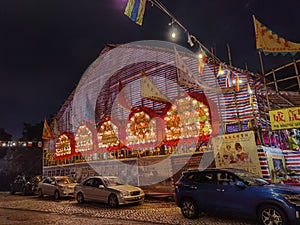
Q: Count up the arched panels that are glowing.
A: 5